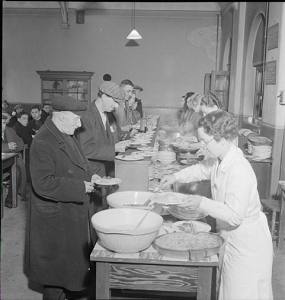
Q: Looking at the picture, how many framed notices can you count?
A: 2